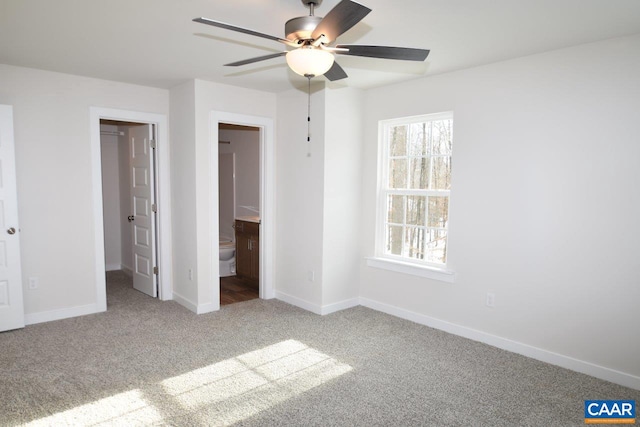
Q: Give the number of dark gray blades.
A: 5